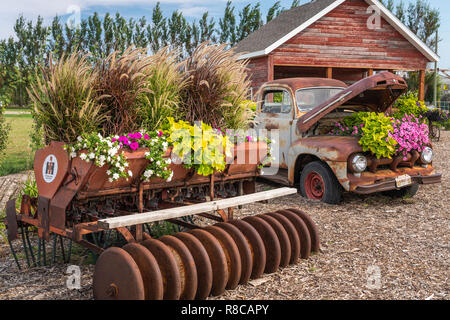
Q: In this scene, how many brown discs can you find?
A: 14